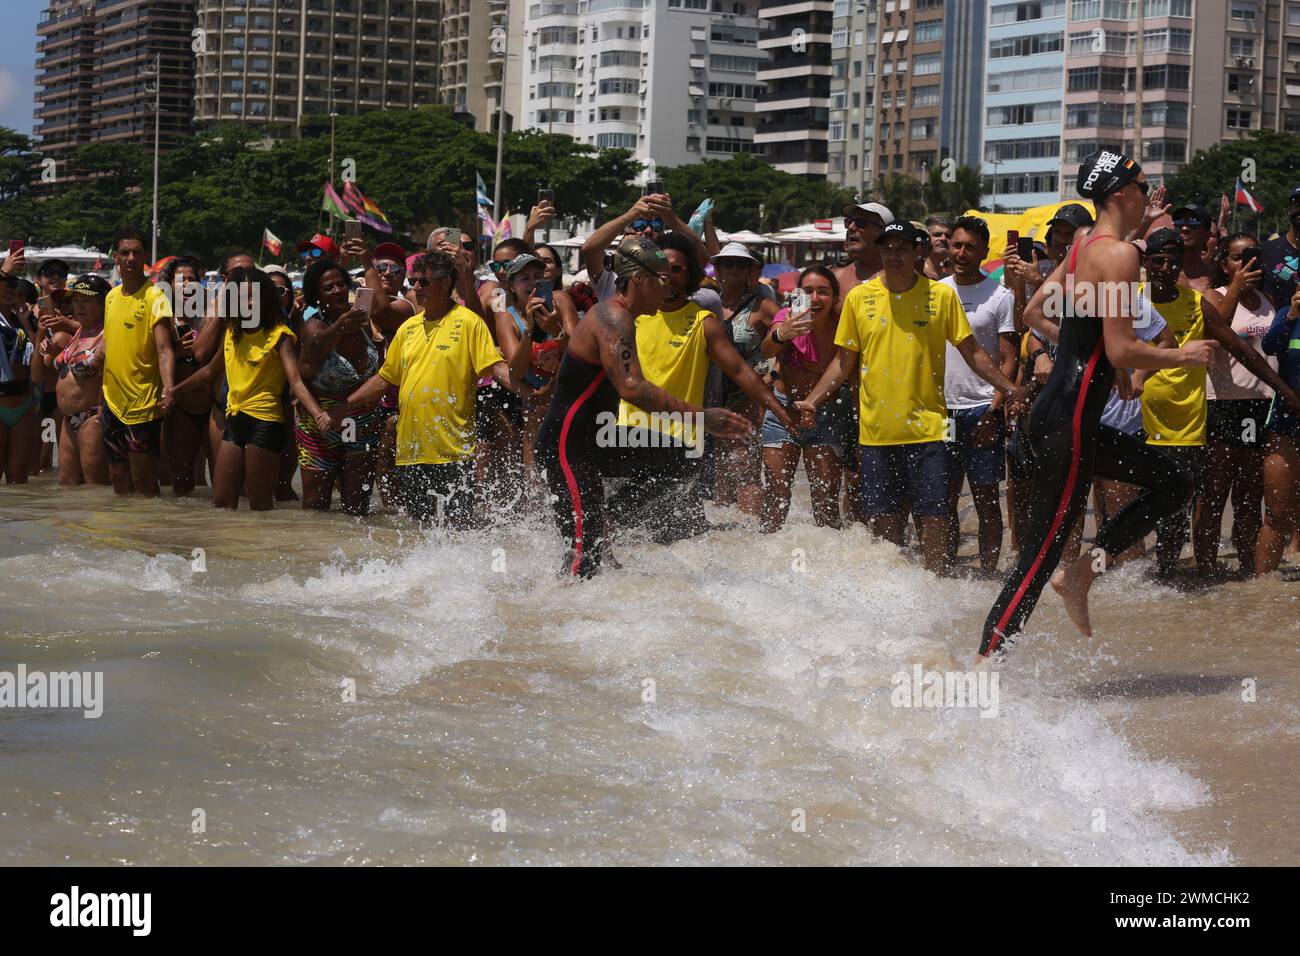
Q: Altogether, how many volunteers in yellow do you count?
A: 6